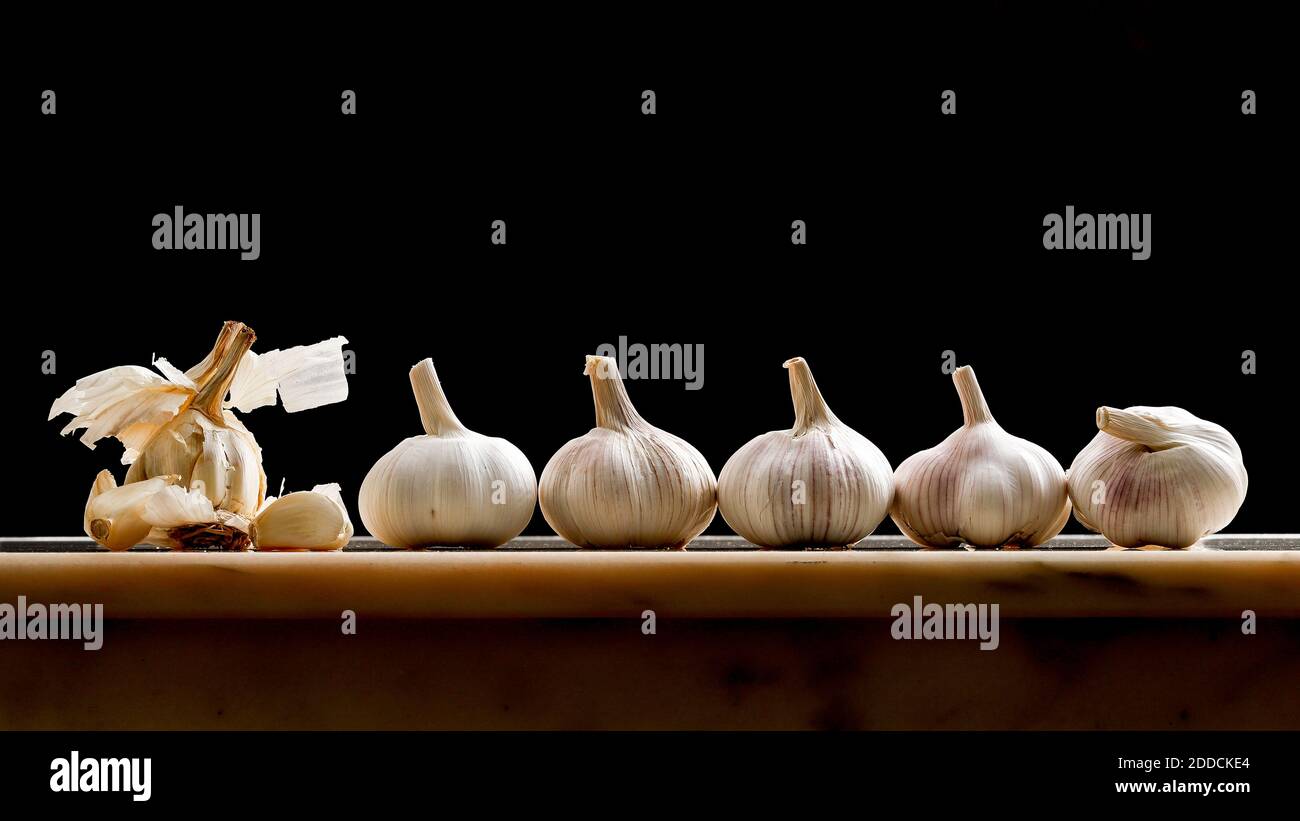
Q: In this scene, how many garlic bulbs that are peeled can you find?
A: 1